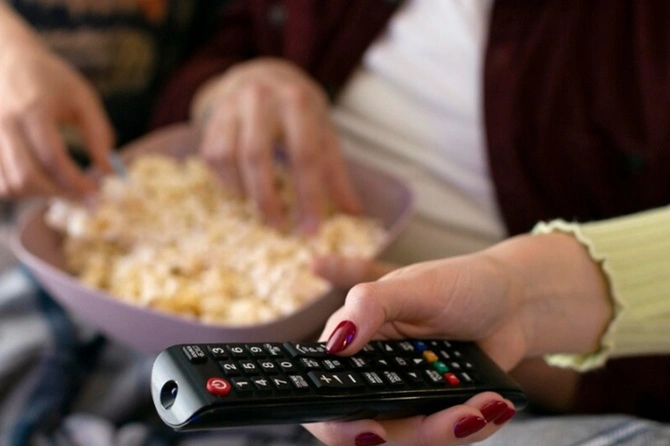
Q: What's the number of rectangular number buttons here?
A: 10